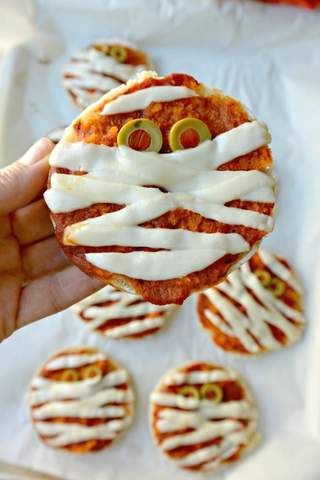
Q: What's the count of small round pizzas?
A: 6